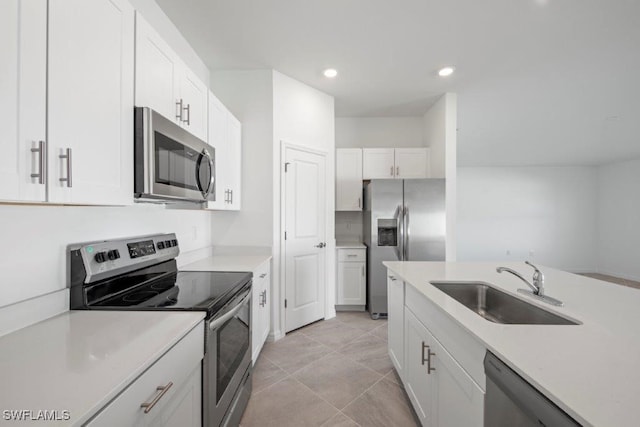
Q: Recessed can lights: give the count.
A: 2